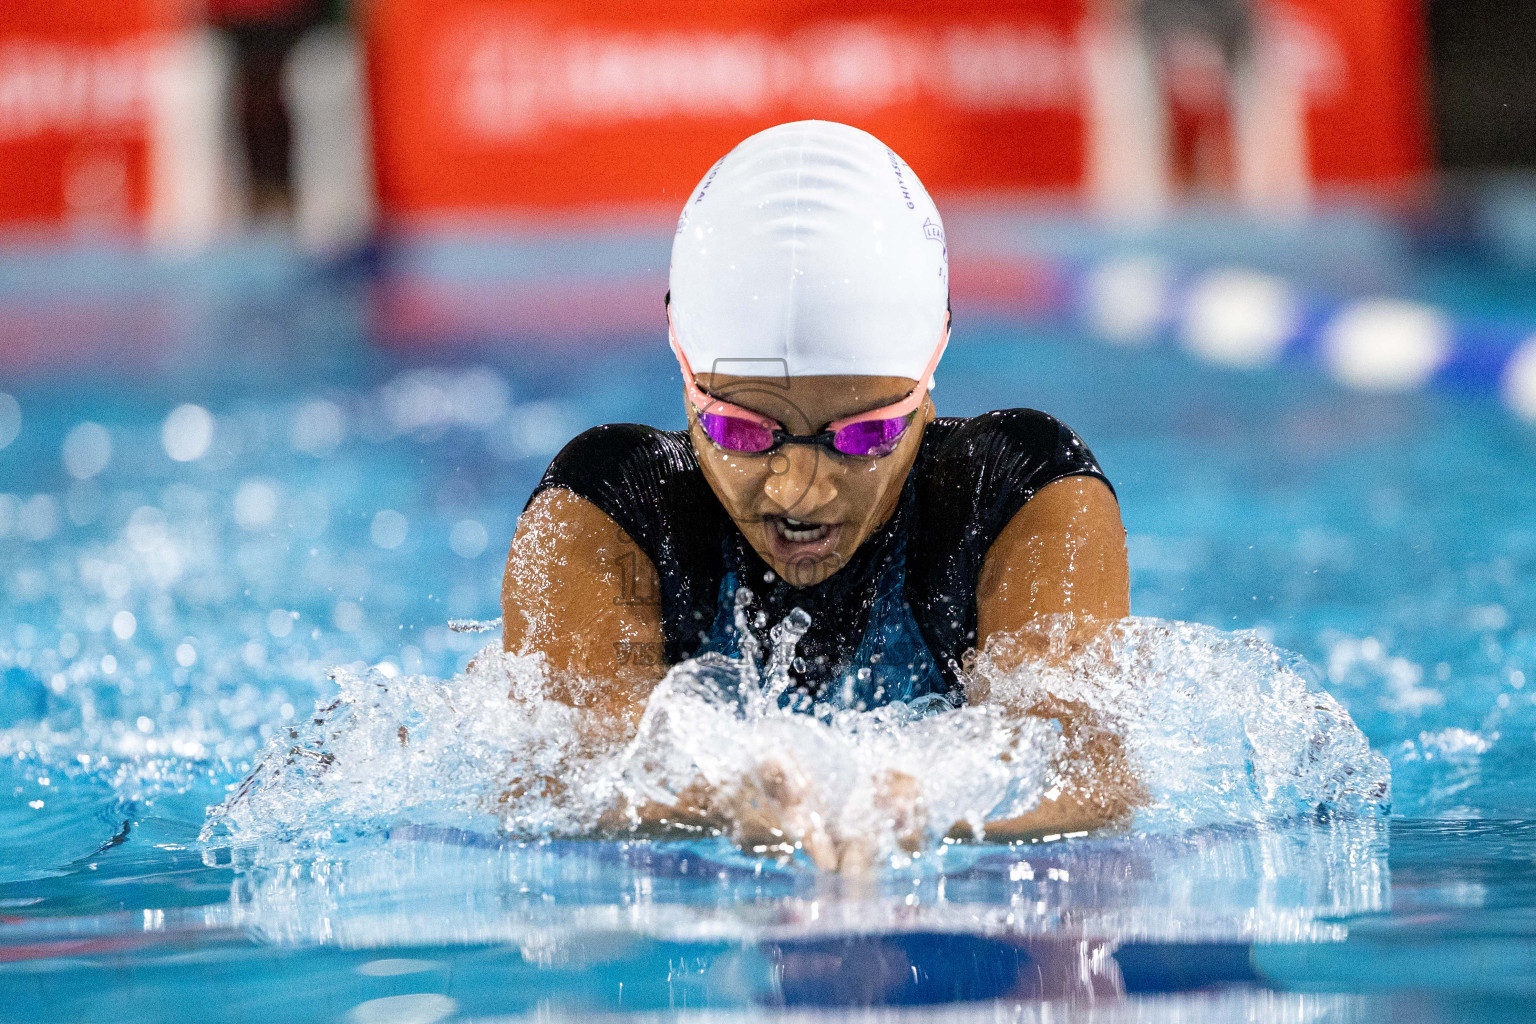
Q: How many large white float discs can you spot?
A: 4